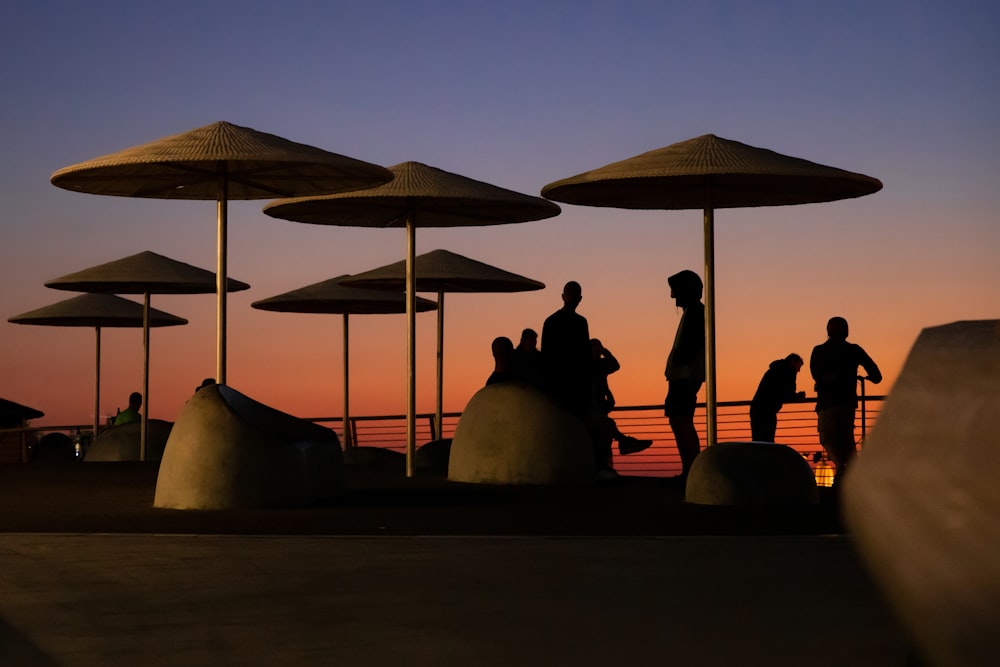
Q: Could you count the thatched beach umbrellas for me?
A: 7